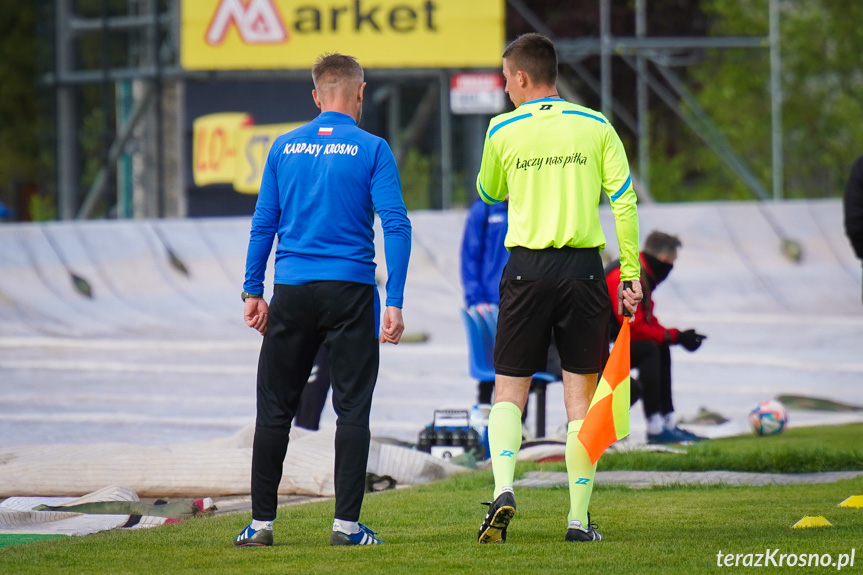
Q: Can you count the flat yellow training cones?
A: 2